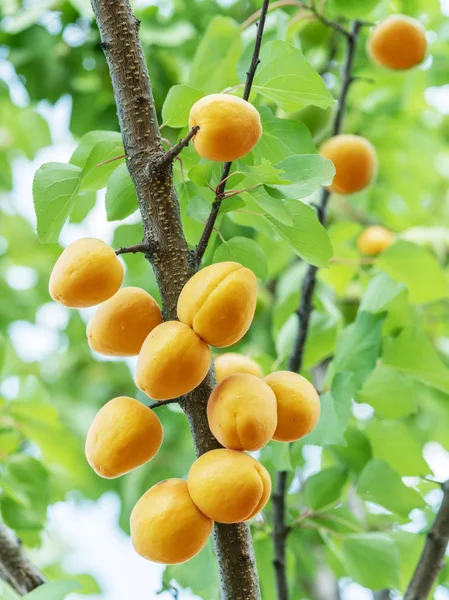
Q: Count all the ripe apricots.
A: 14